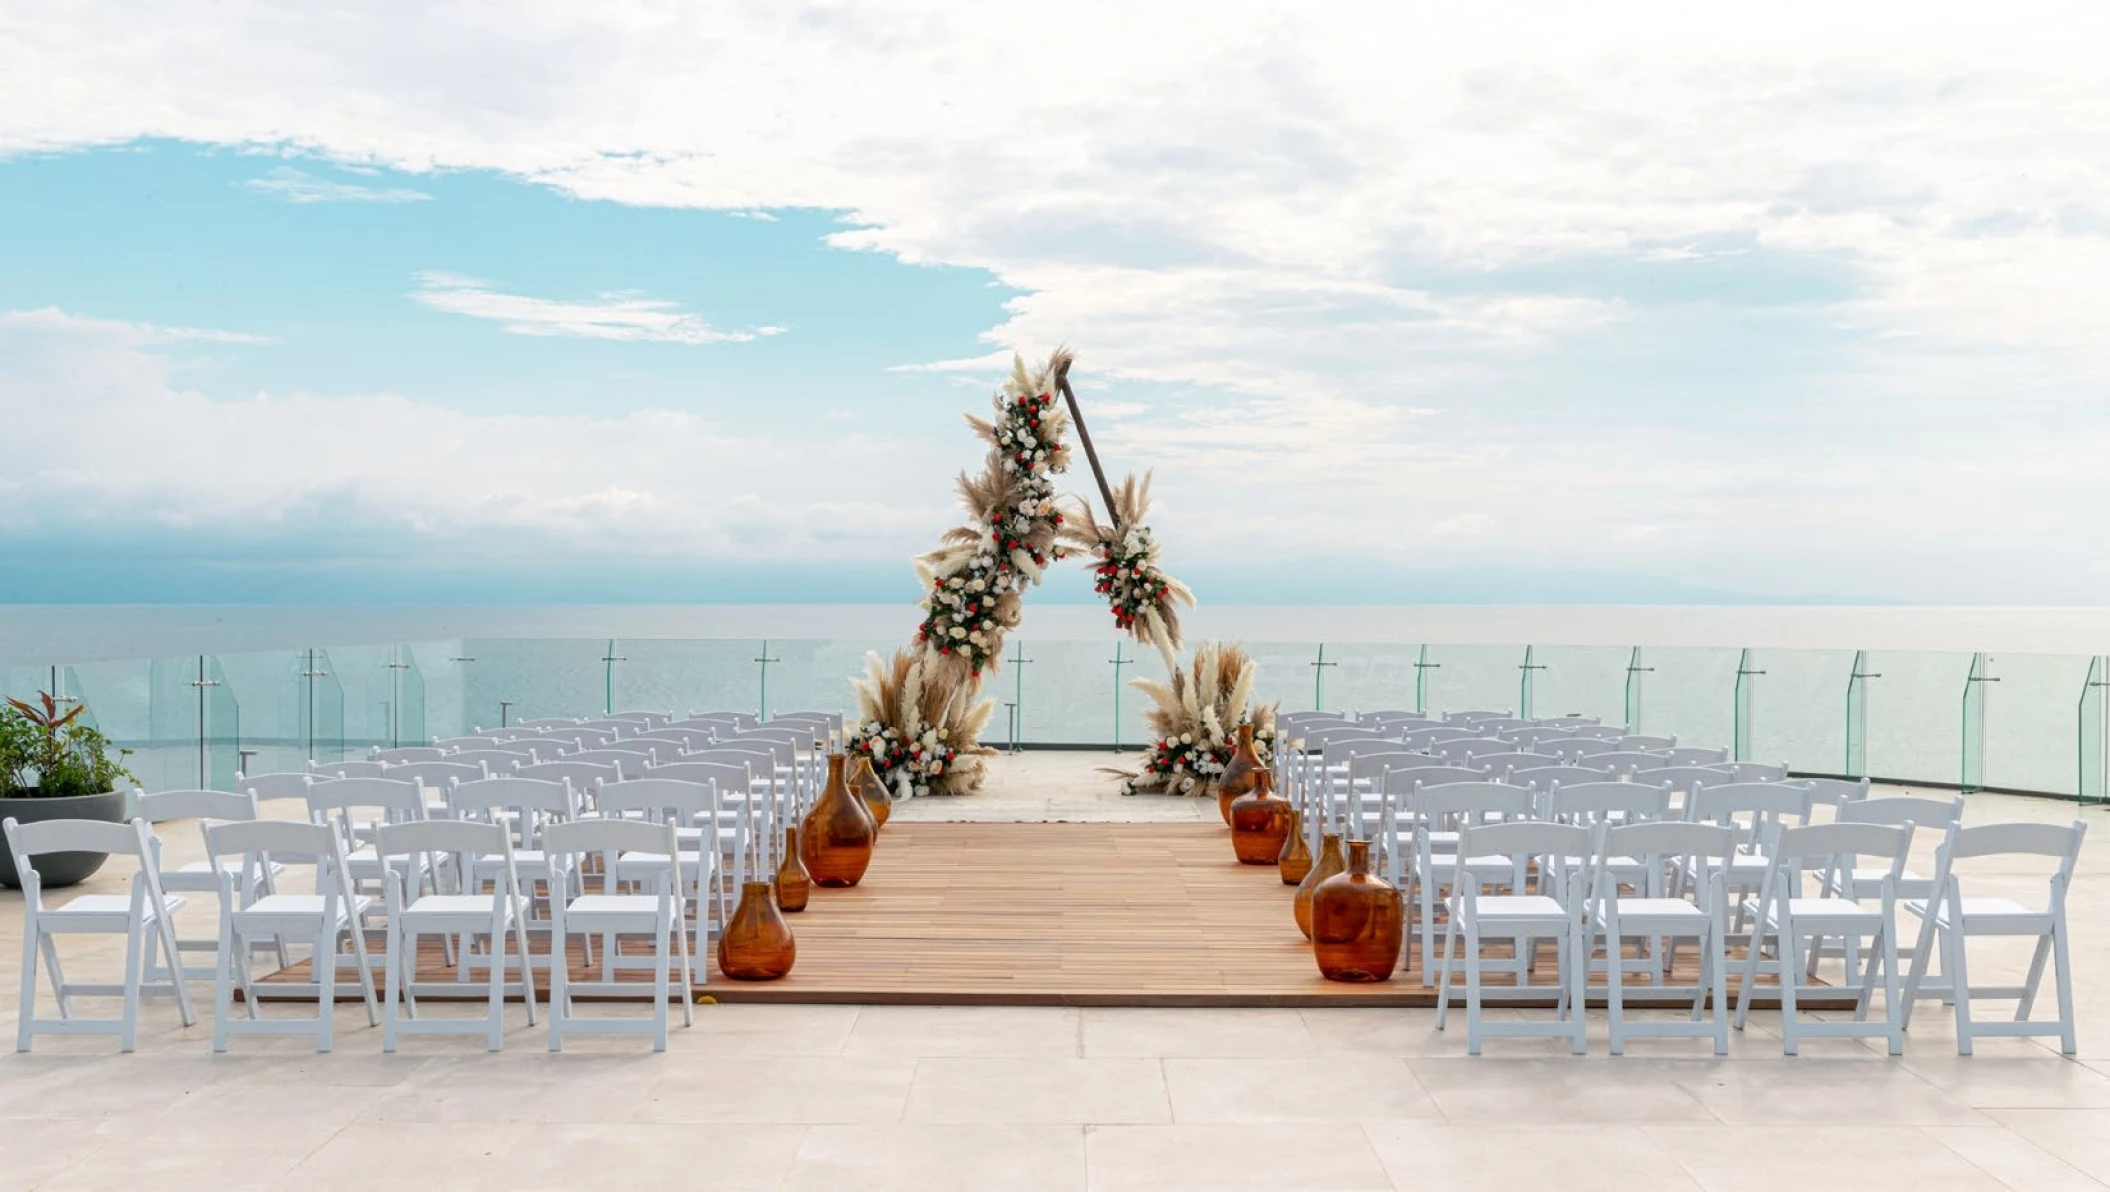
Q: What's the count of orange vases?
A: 10